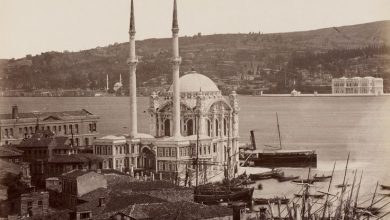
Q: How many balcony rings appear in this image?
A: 2